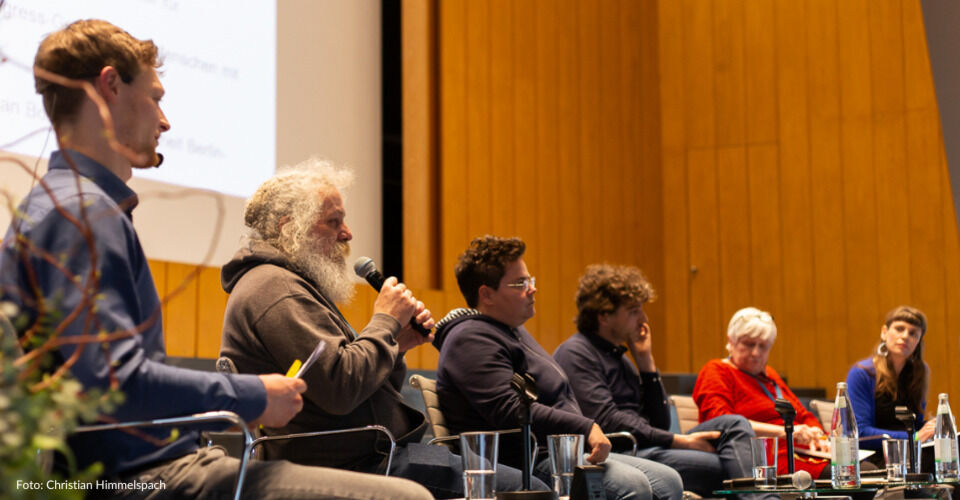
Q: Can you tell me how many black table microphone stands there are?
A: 3